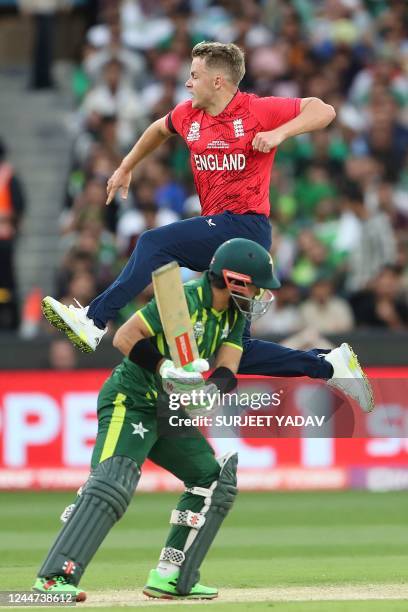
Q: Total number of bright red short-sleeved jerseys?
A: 1